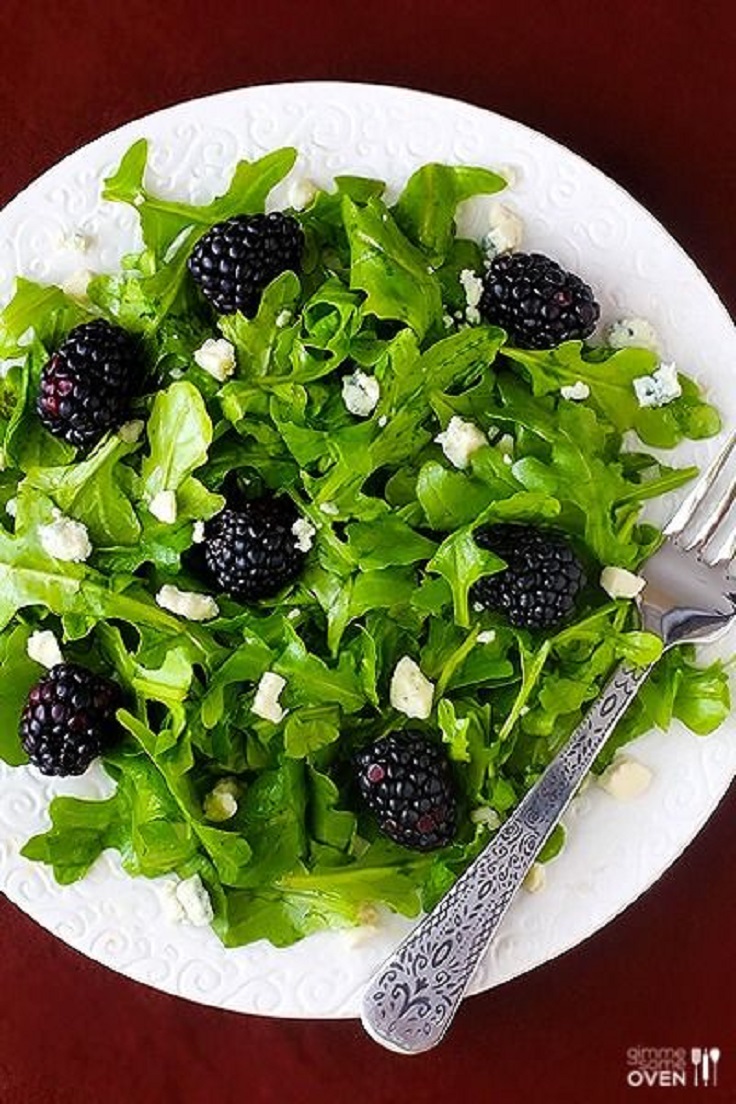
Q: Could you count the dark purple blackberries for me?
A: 7